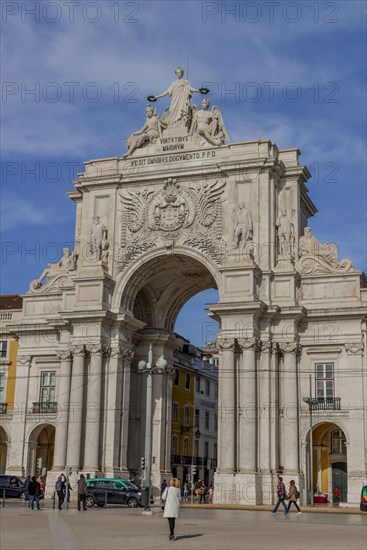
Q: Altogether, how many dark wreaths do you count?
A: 2